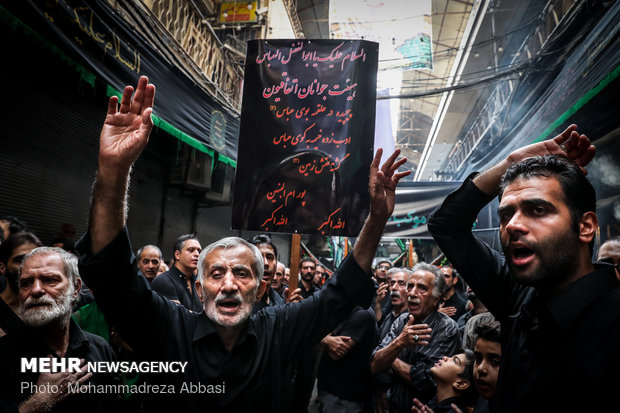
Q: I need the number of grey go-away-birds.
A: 0